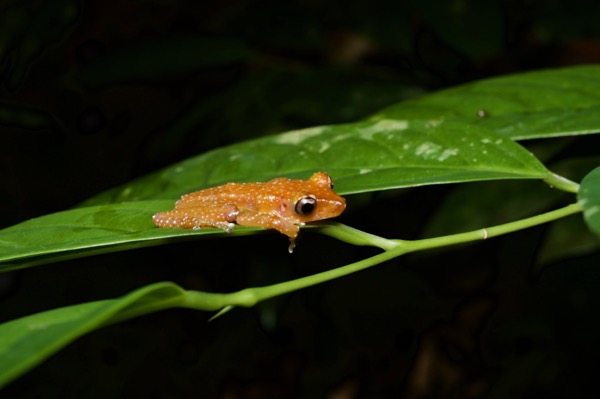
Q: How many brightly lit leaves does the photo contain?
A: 5